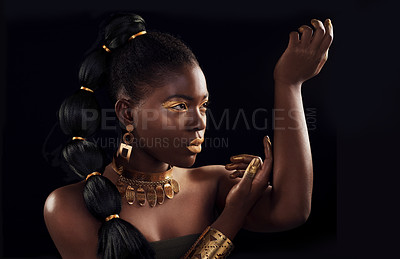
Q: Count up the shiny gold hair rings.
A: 6